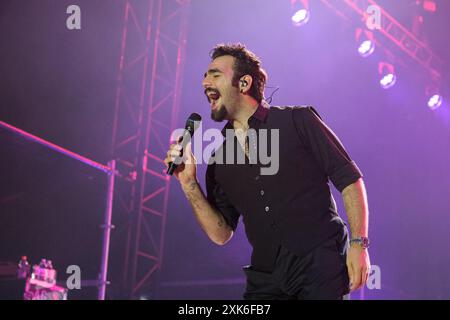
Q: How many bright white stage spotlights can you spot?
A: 4